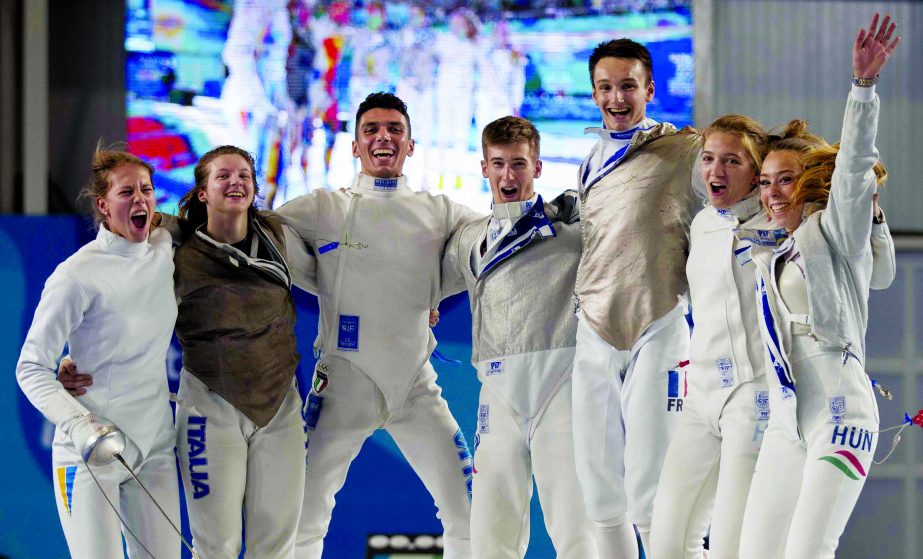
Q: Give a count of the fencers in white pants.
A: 7